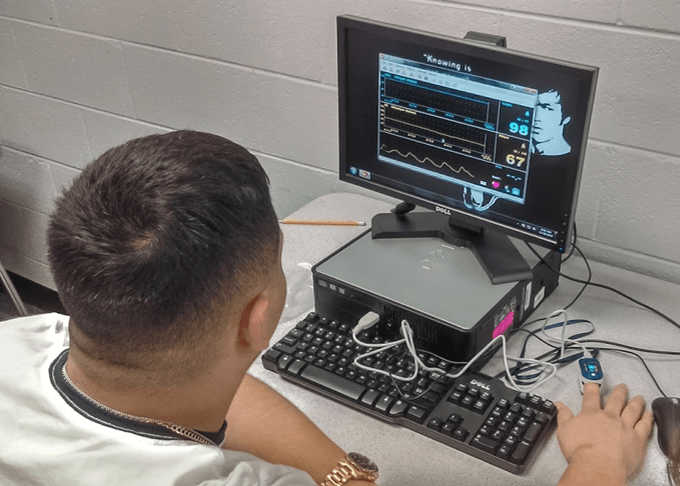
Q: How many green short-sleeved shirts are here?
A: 0